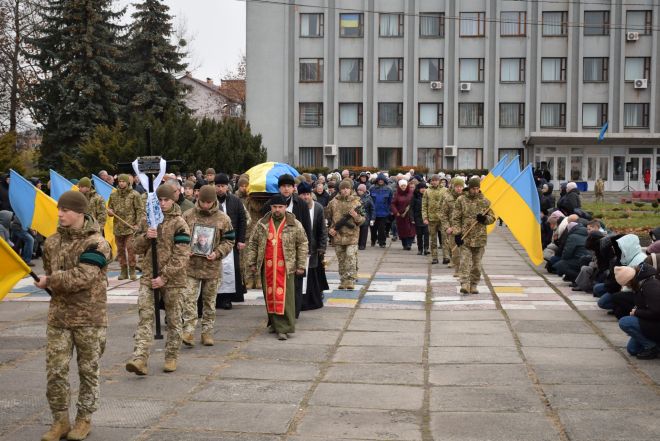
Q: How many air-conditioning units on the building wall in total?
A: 6